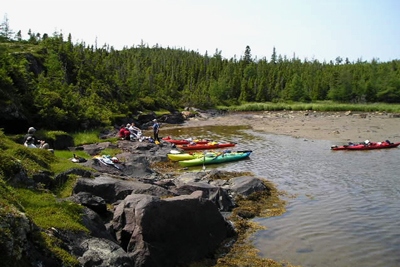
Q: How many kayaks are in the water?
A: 5